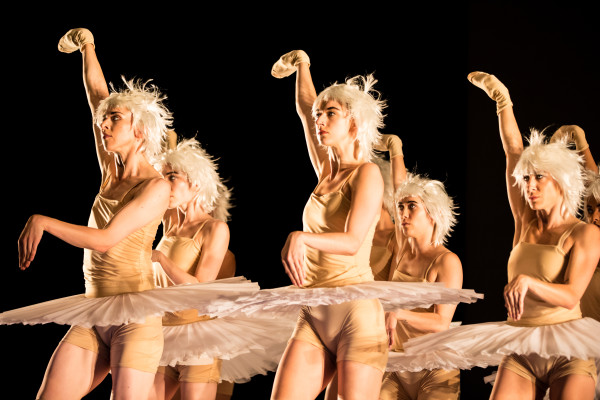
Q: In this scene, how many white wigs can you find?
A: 8